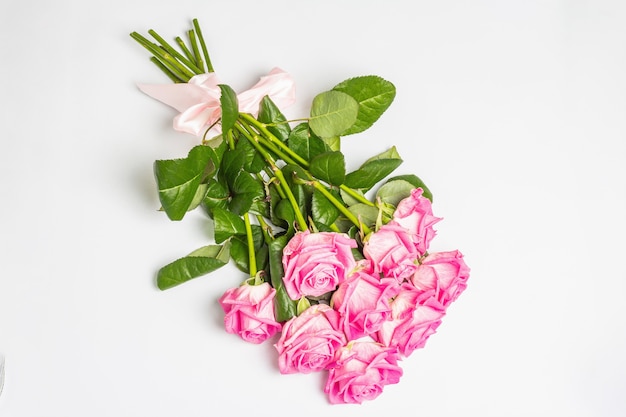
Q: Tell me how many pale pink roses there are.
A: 9